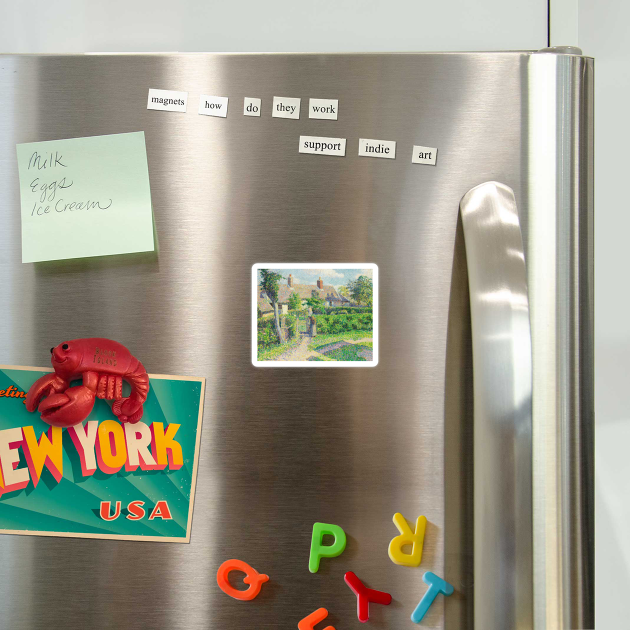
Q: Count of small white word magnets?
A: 8